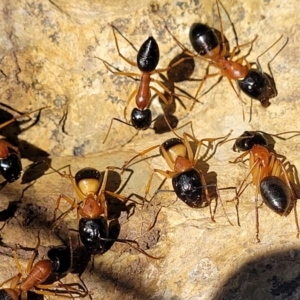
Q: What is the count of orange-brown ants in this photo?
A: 7